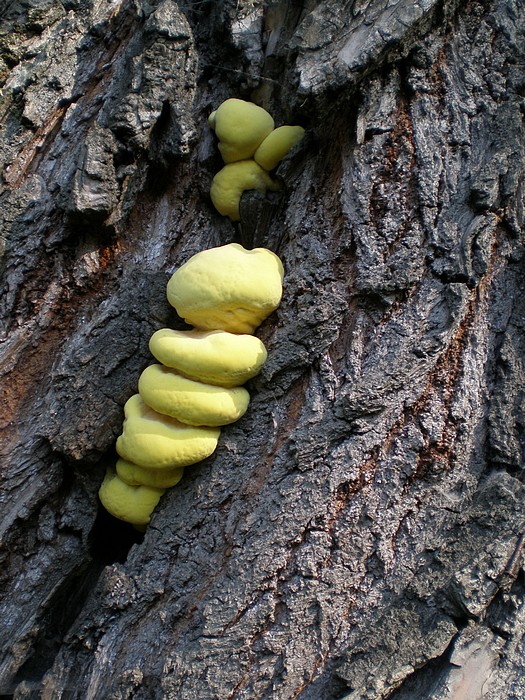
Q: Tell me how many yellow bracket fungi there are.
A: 9